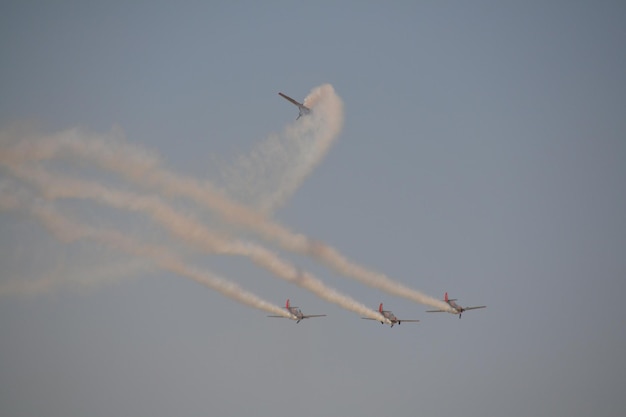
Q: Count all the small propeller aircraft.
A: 4